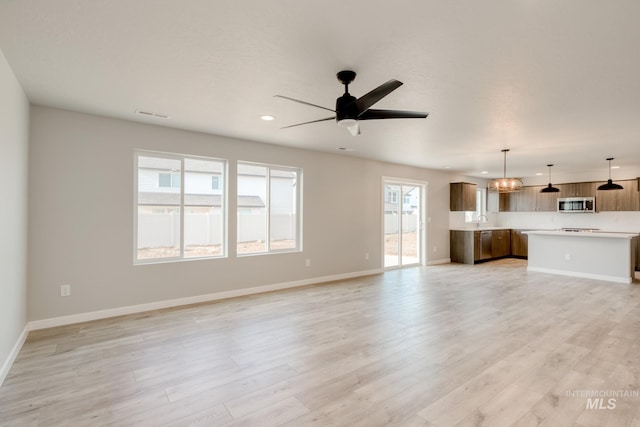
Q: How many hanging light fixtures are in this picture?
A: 3